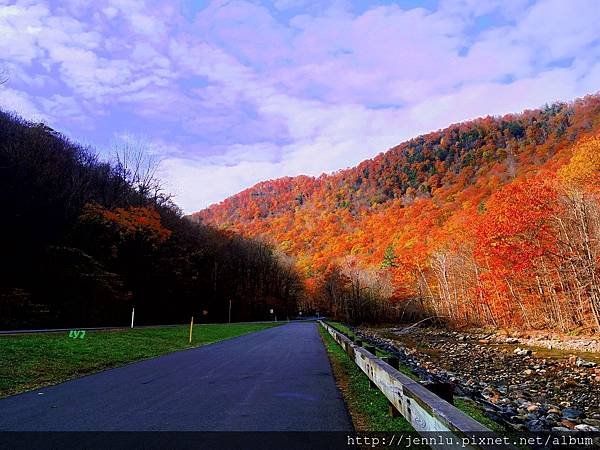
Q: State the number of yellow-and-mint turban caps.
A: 0